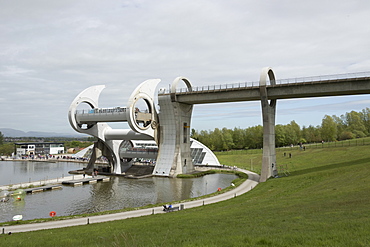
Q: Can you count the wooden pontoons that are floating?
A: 2